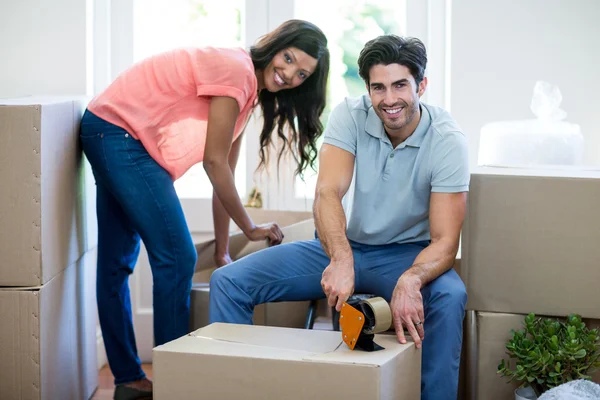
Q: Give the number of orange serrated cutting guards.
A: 1